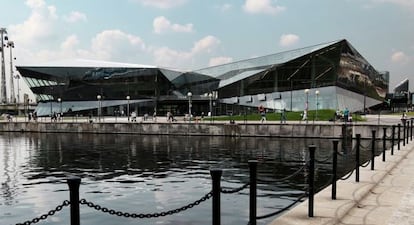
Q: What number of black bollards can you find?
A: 13